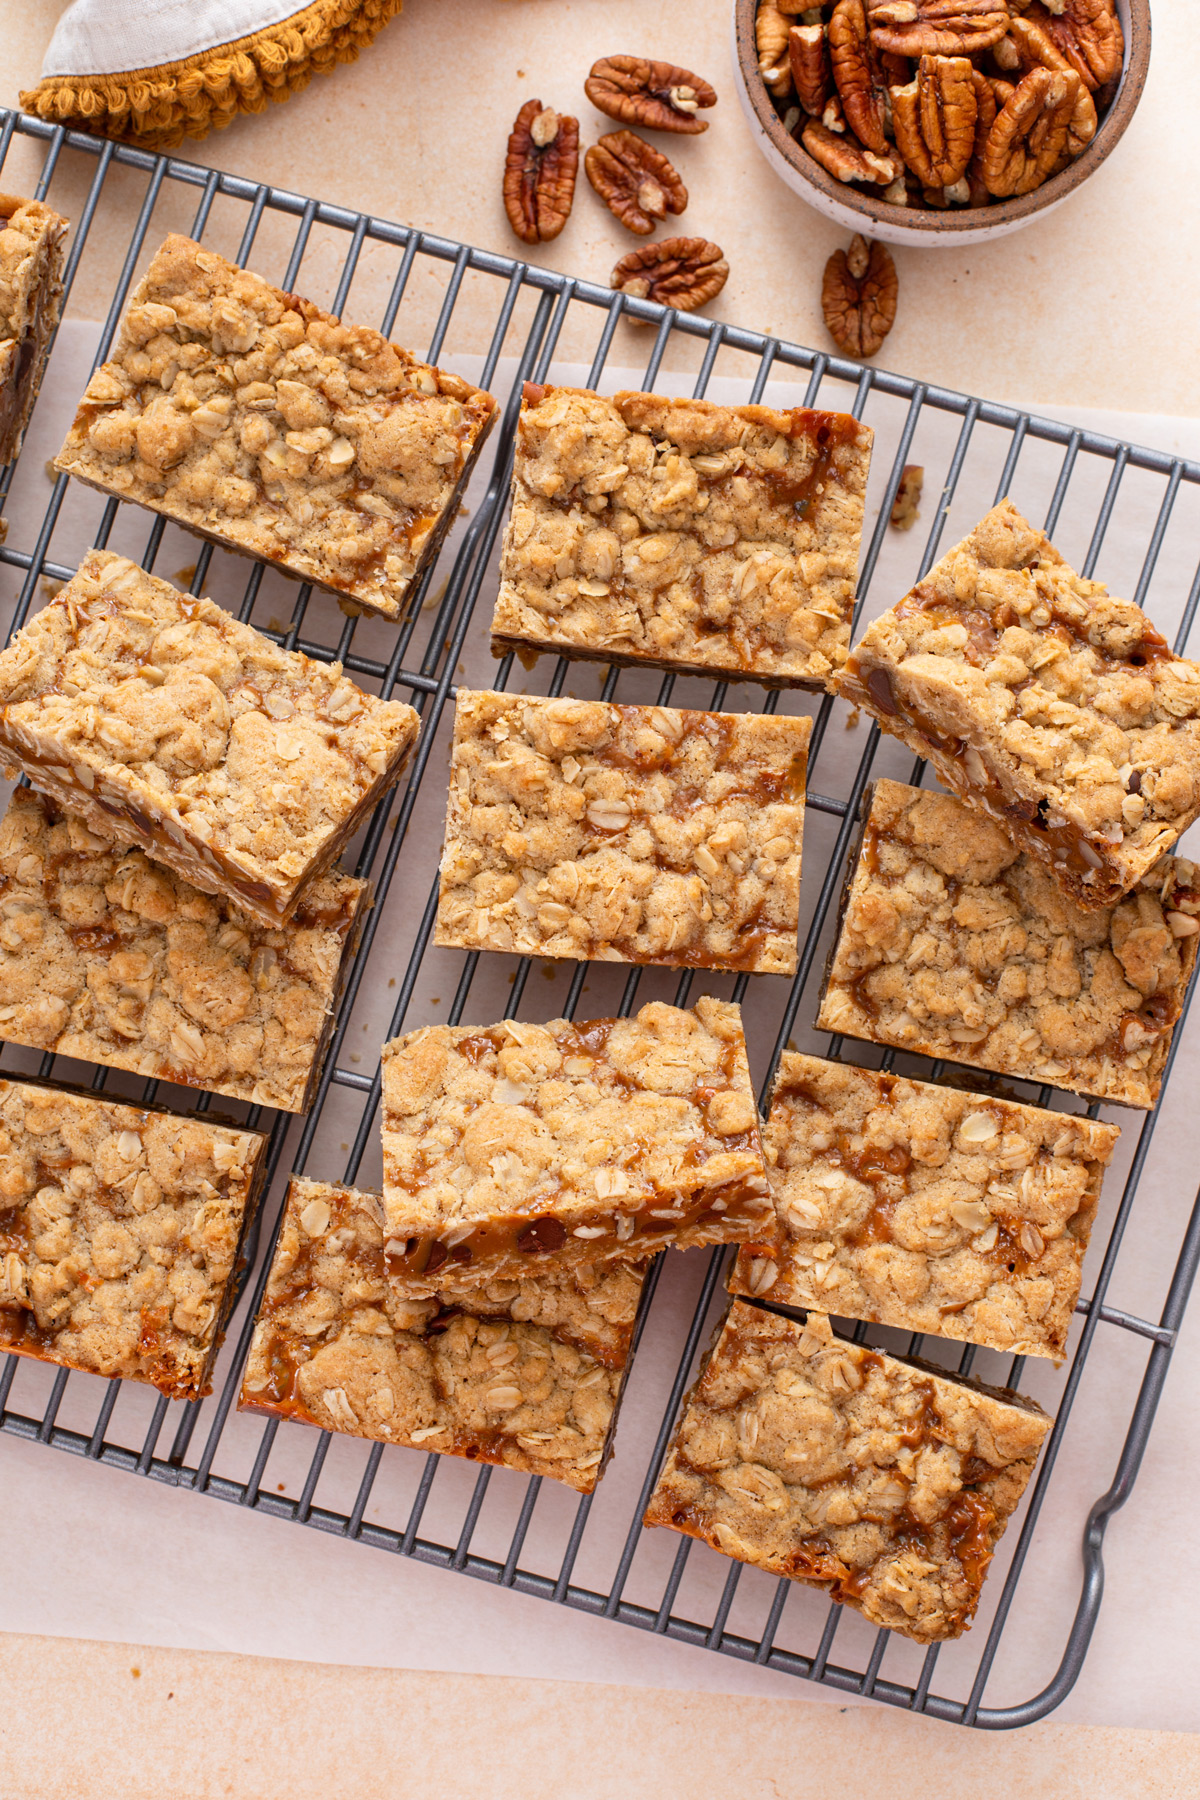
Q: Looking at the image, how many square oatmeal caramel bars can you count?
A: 13